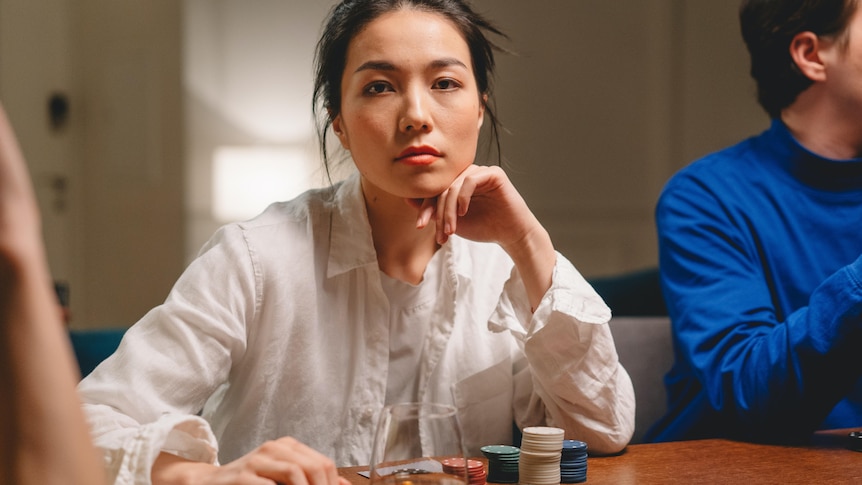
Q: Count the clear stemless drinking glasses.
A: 1